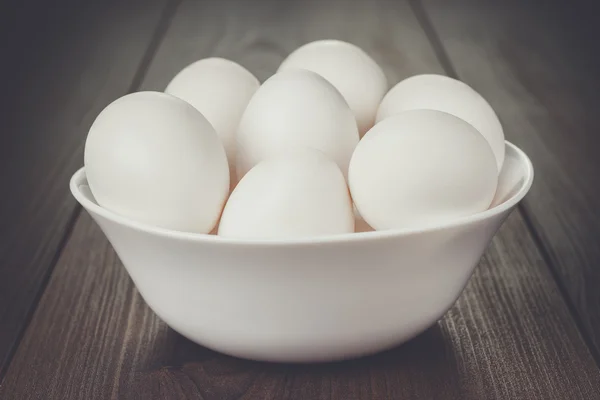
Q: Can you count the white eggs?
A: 7